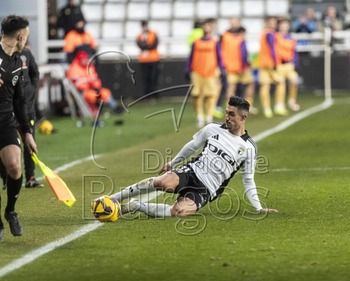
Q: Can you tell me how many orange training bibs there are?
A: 4